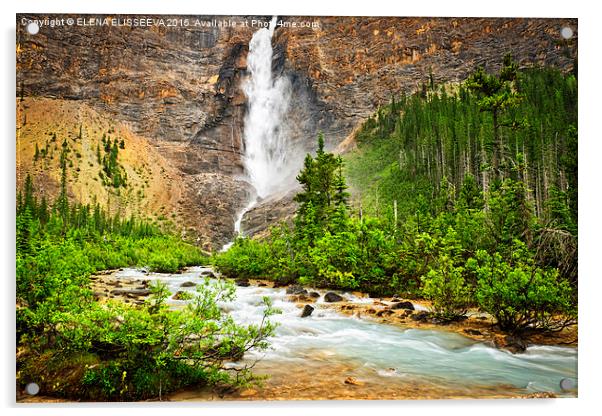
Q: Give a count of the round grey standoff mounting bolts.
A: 4